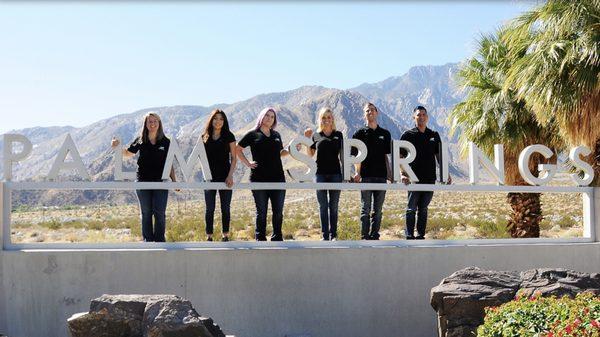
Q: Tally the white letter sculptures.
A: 11